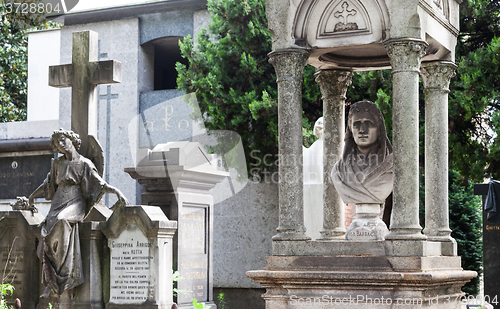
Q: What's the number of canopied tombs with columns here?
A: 1